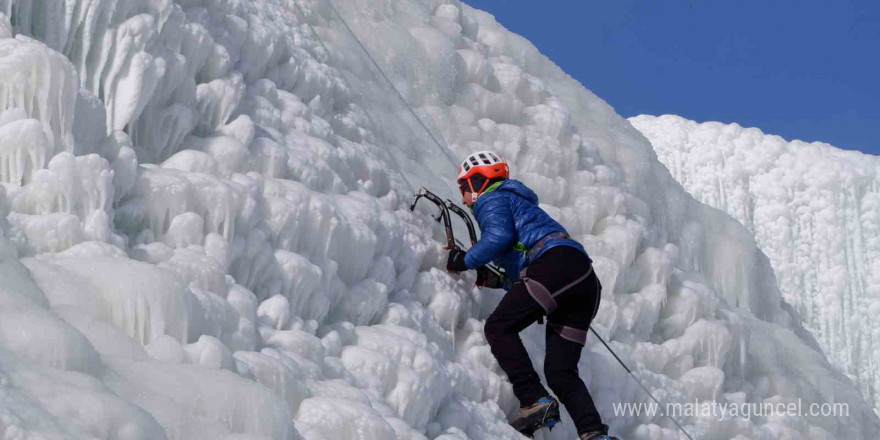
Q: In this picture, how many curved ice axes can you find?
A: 2